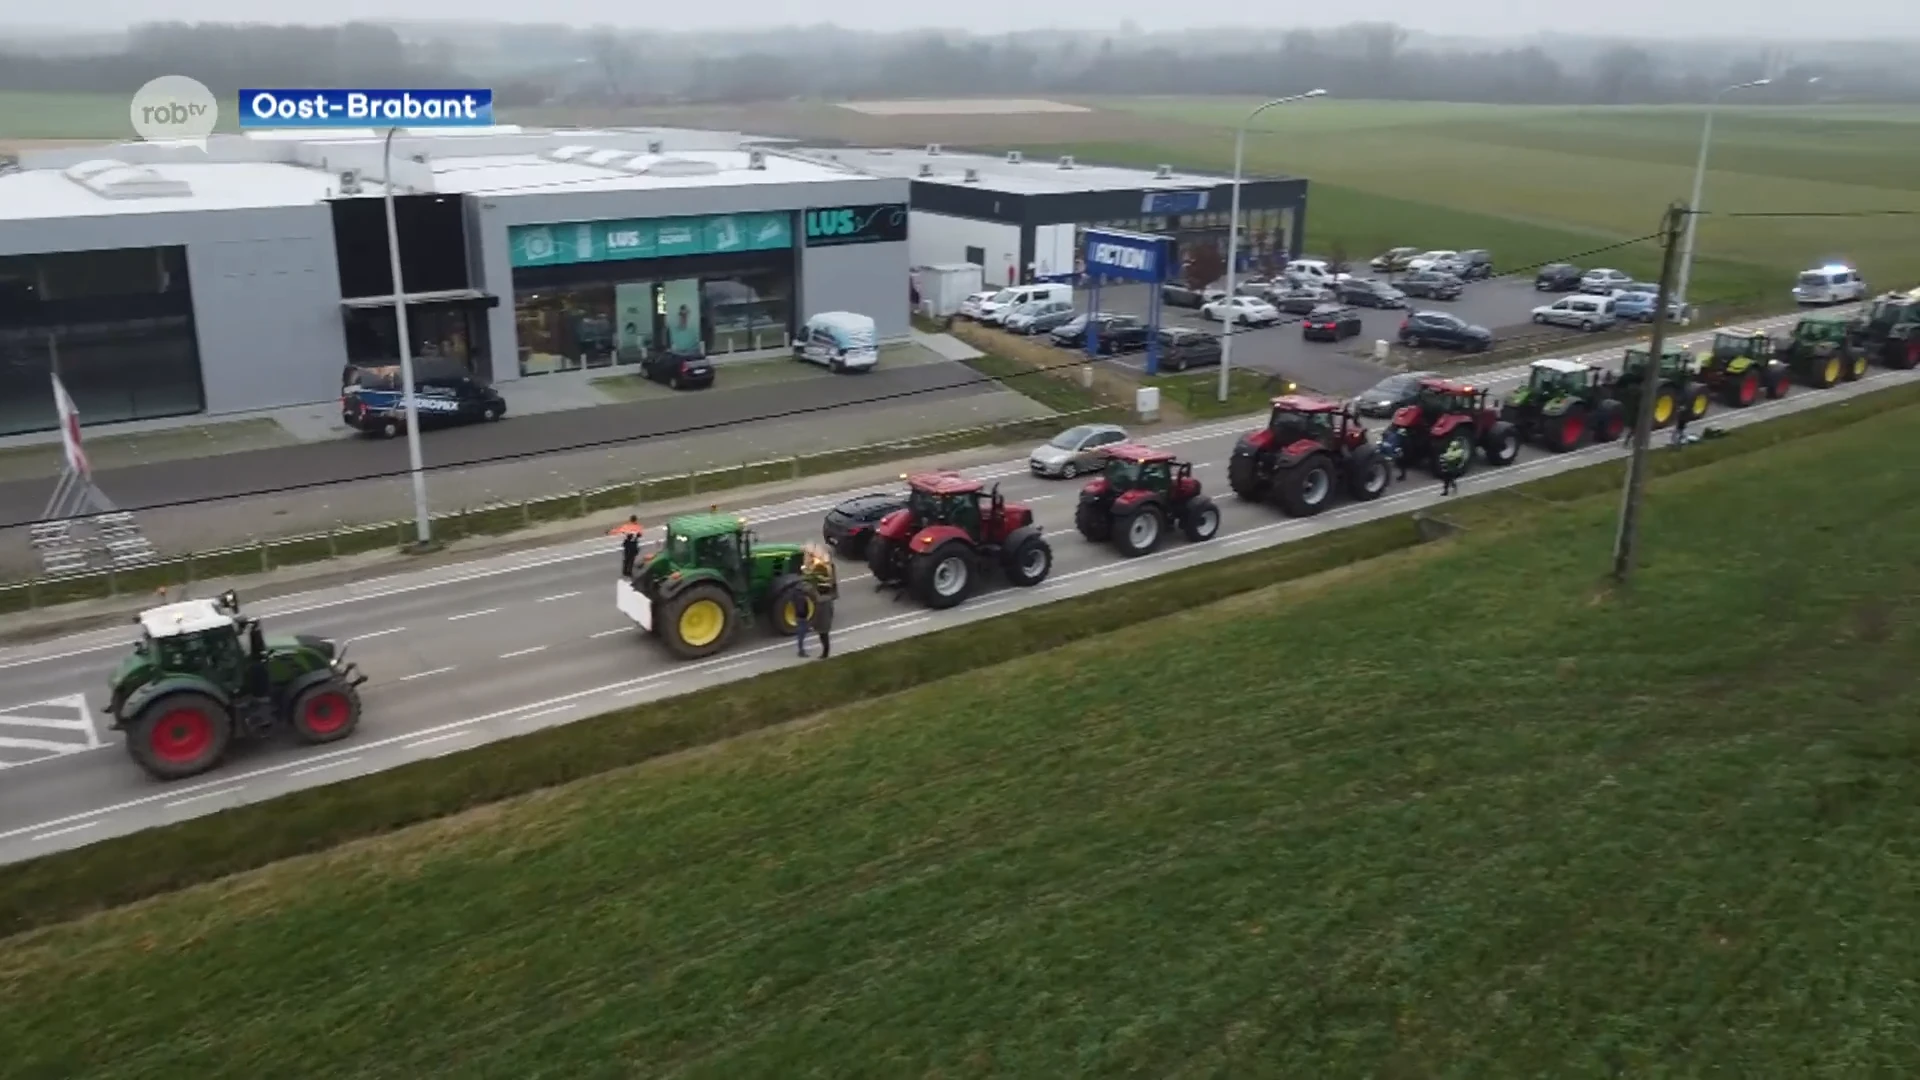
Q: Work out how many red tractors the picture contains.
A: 4